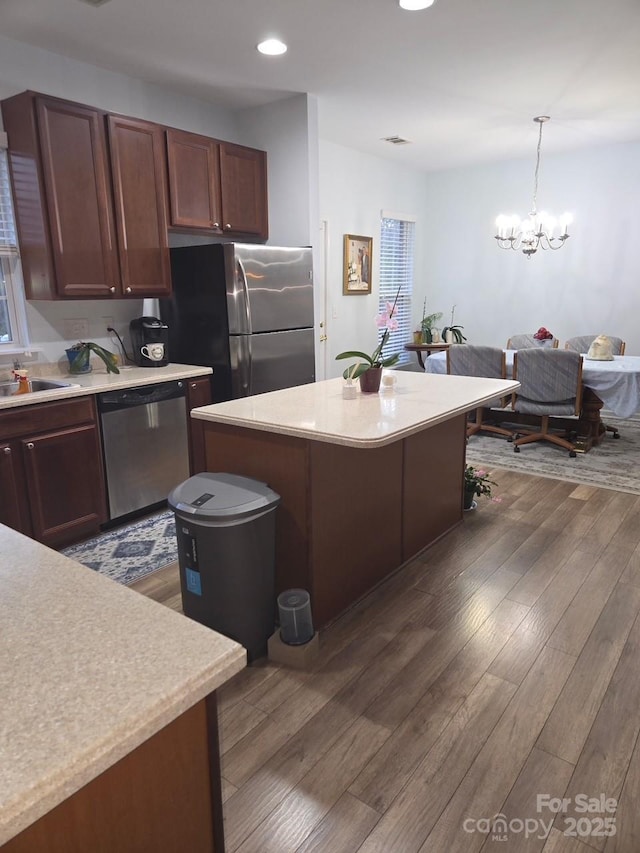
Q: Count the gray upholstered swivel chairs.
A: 4